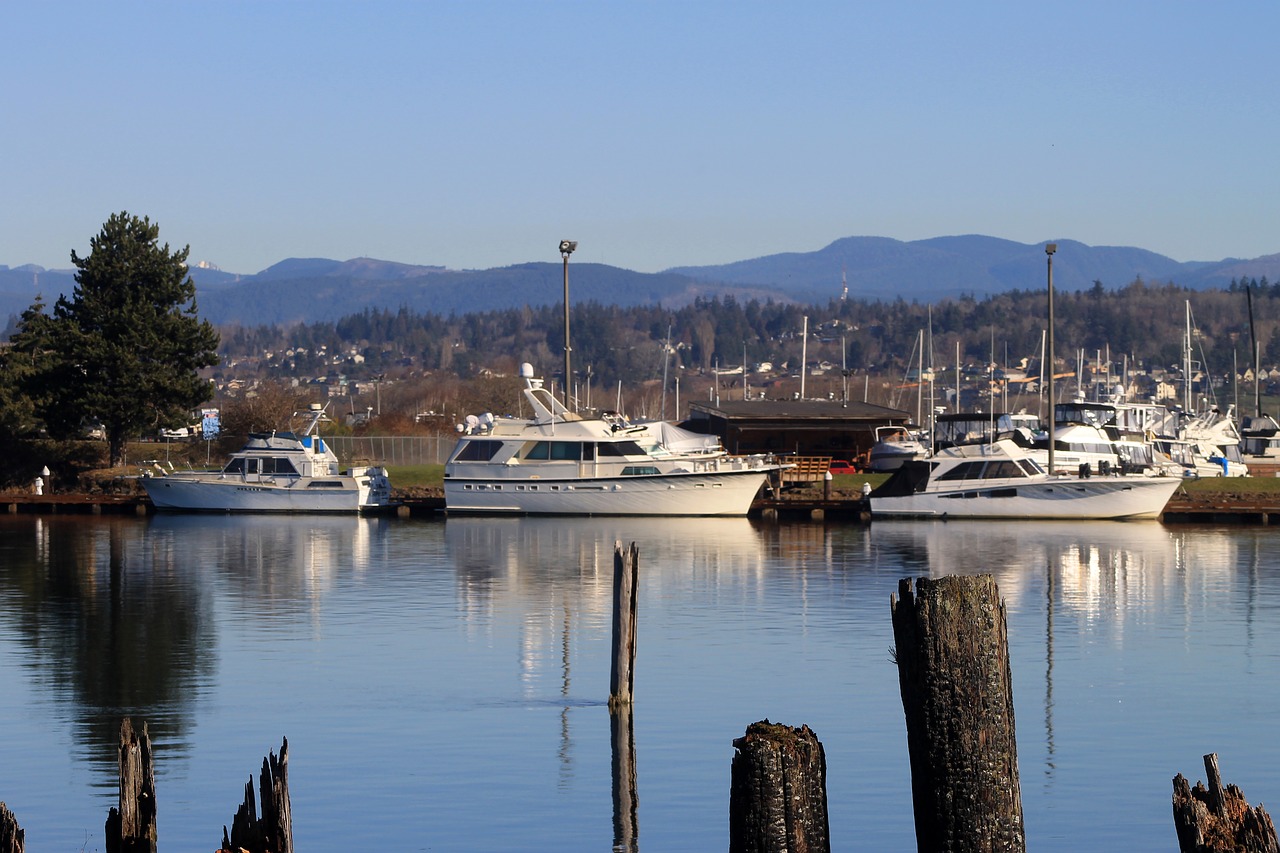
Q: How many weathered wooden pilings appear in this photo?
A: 7